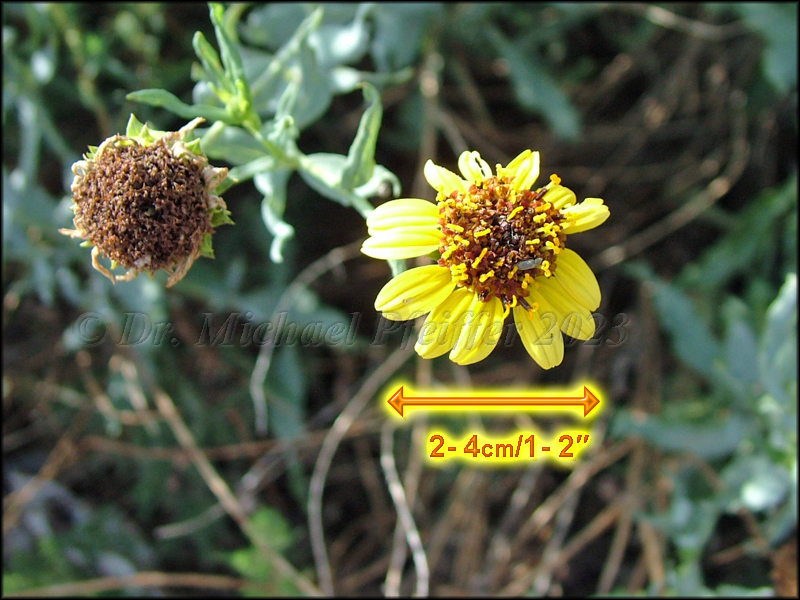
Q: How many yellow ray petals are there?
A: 13